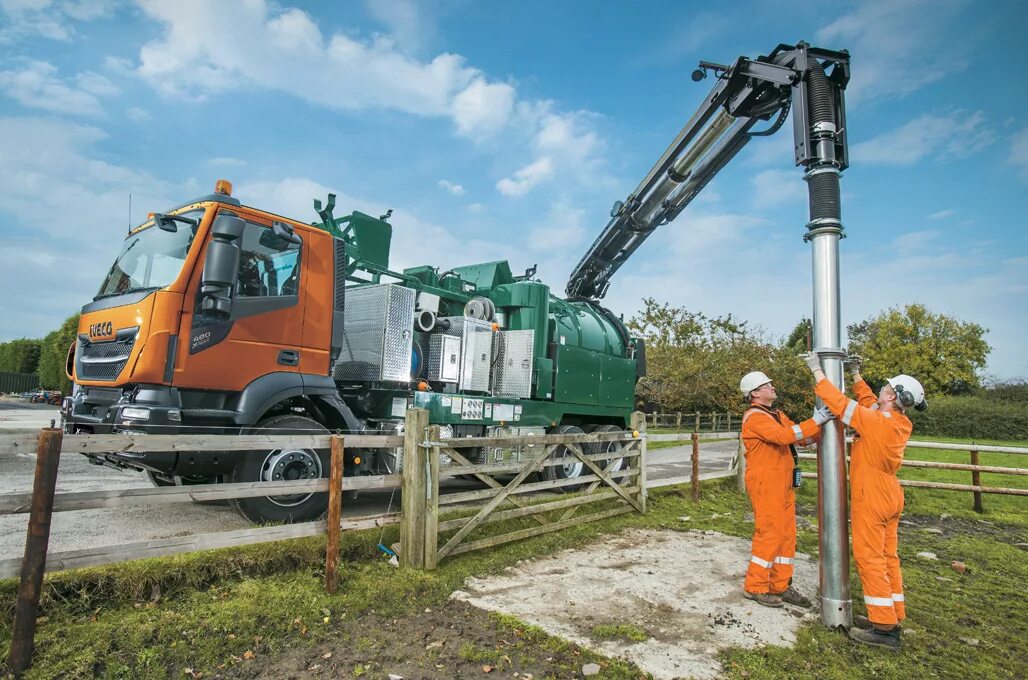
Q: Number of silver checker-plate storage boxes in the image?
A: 4